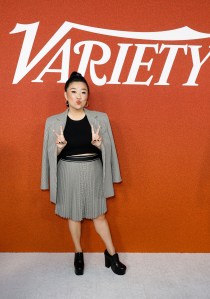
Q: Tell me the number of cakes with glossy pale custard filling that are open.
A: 0